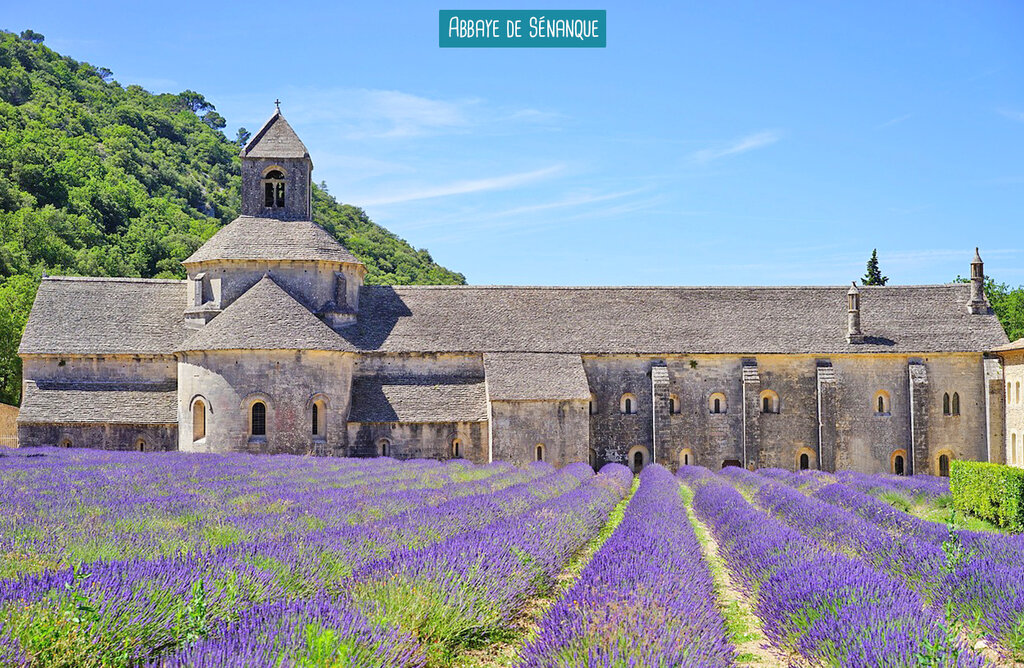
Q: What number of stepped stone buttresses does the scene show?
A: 5